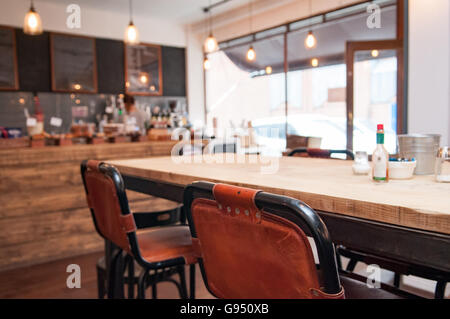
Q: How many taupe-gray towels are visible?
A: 0